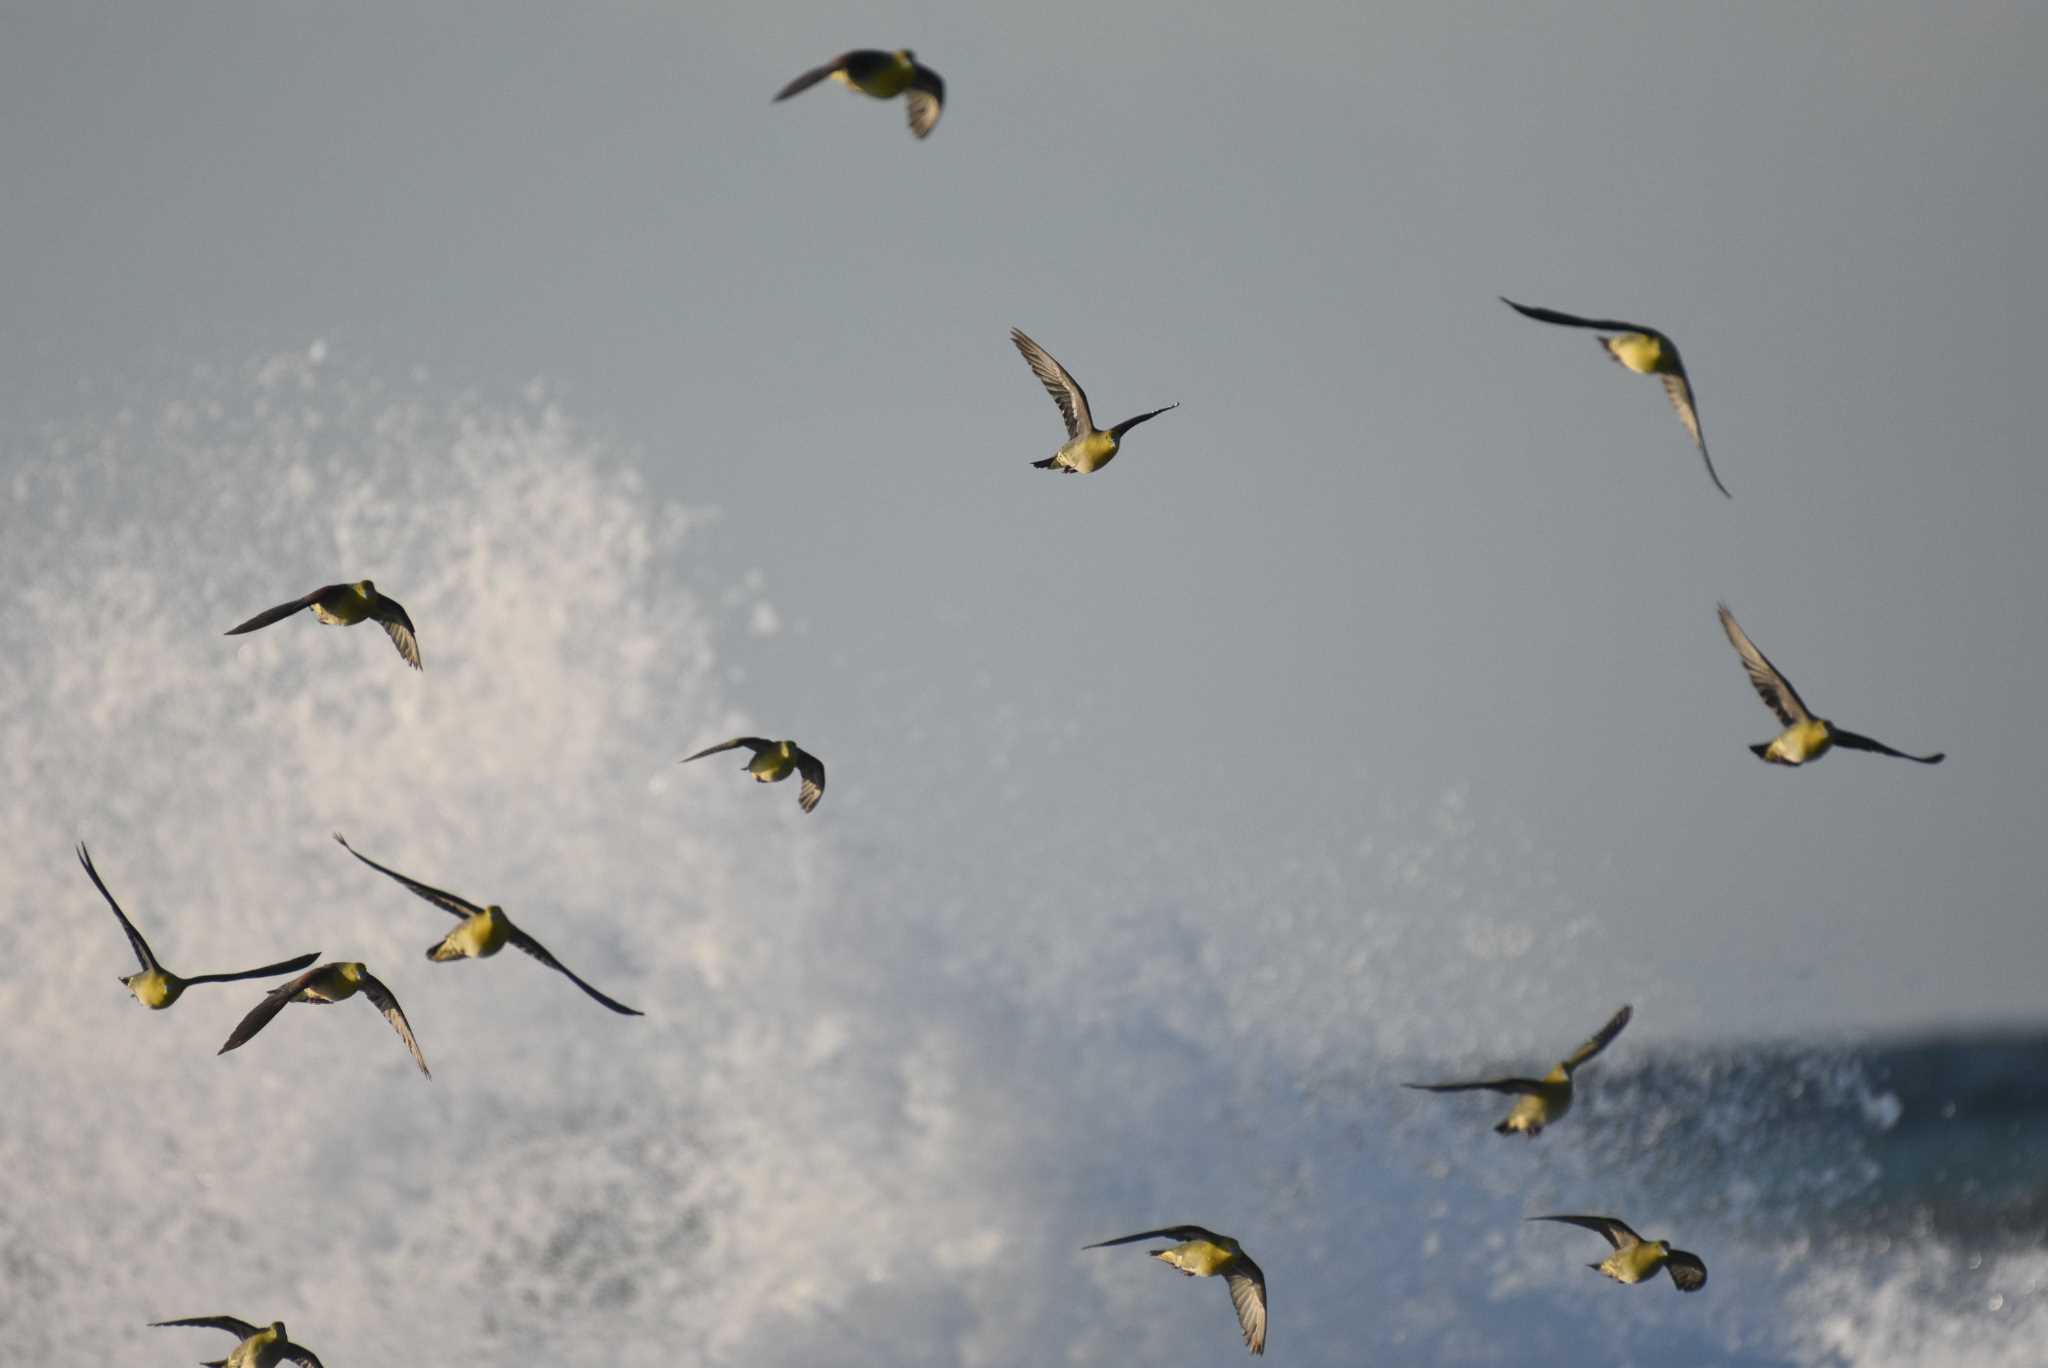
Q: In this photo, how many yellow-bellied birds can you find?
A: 13